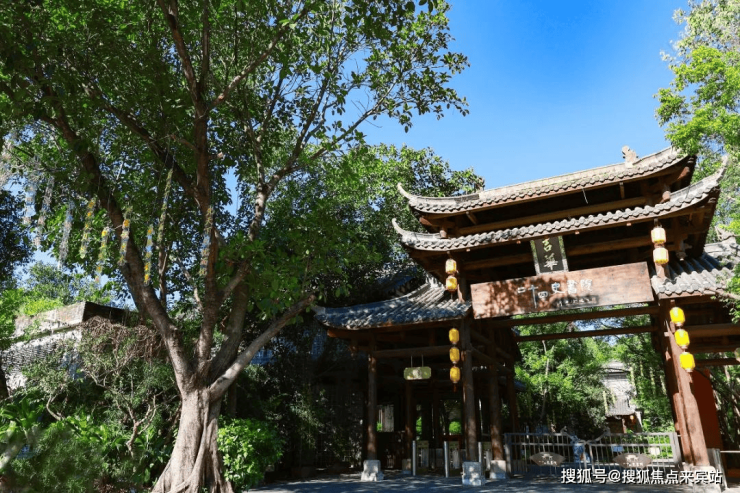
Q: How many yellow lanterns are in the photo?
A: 10